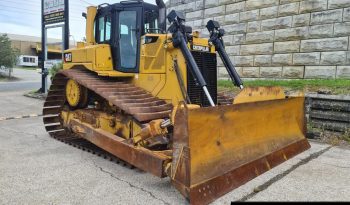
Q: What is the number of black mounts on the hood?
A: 2